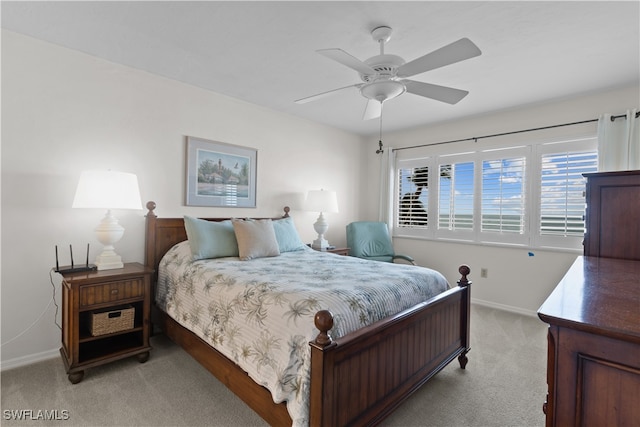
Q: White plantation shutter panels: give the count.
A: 4